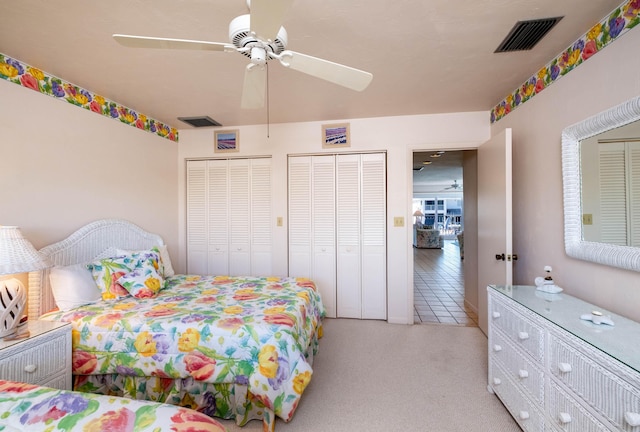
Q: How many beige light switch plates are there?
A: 2